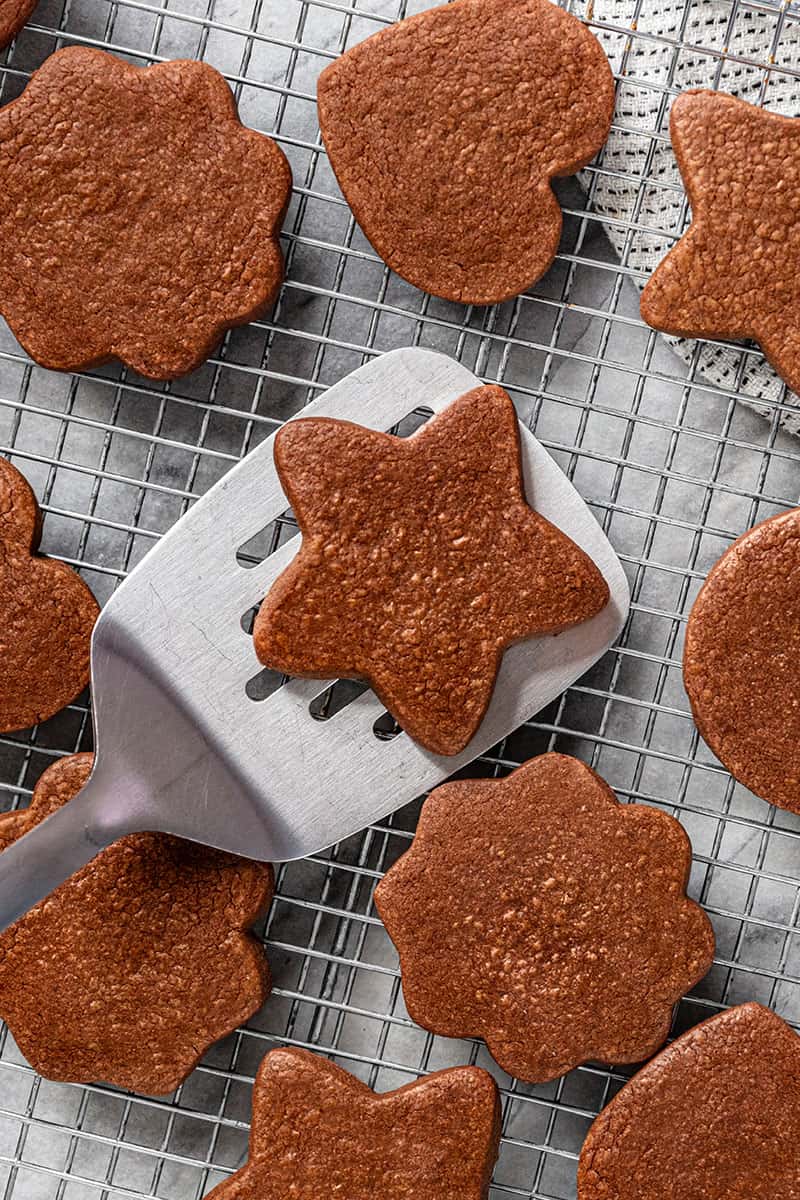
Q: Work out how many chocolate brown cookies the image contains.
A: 11